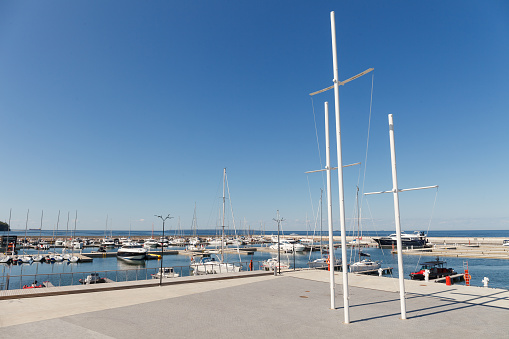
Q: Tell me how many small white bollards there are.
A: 3